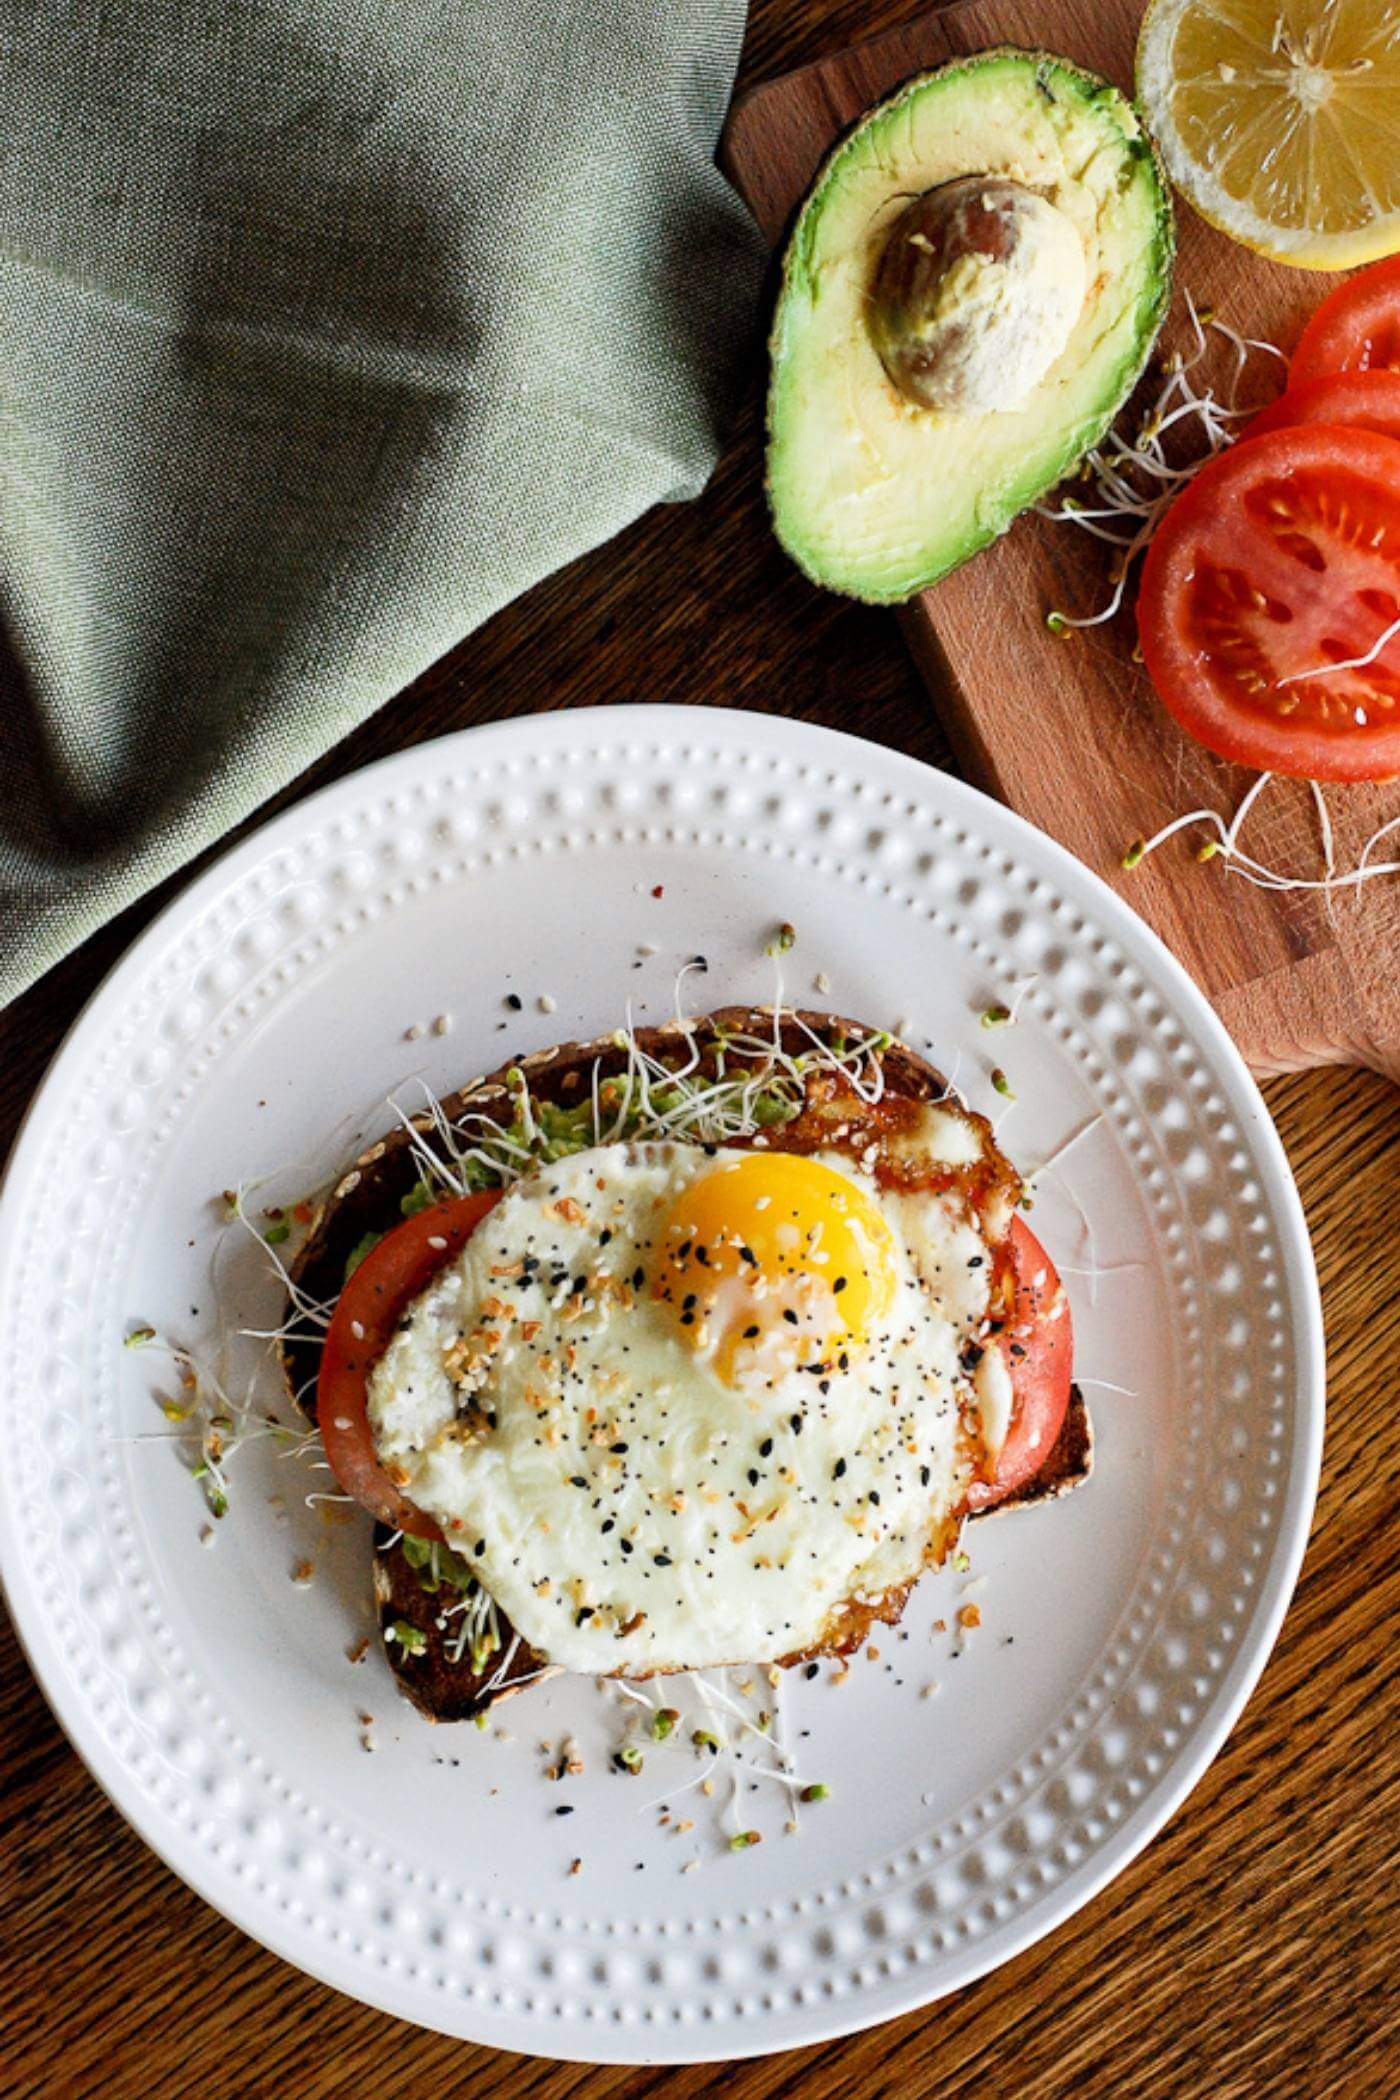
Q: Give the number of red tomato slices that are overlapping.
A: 3